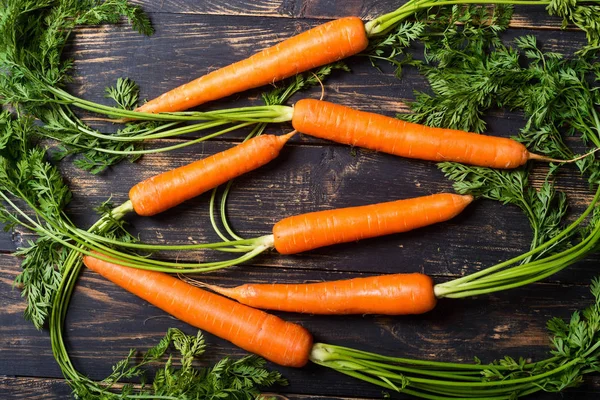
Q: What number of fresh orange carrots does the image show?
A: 6